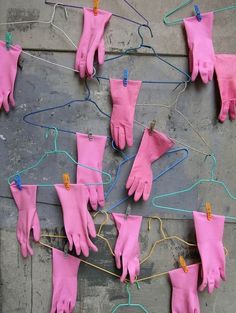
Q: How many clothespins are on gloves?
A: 12